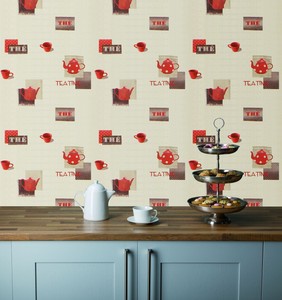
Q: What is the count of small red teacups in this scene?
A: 12